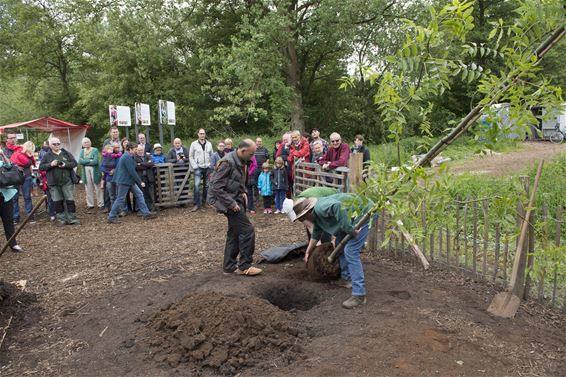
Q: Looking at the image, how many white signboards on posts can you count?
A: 3